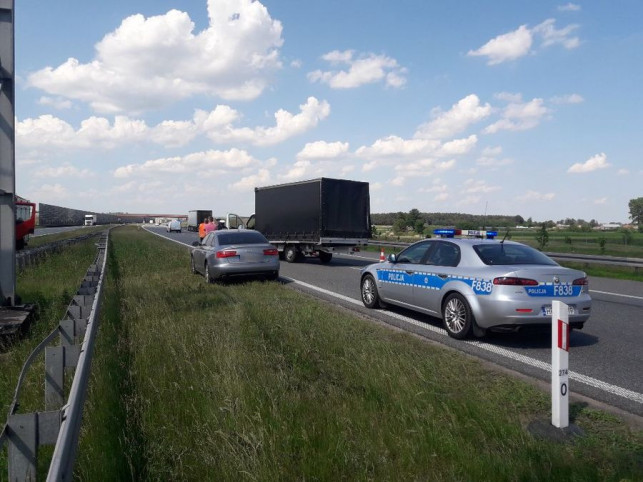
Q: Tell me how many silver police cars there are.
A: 1